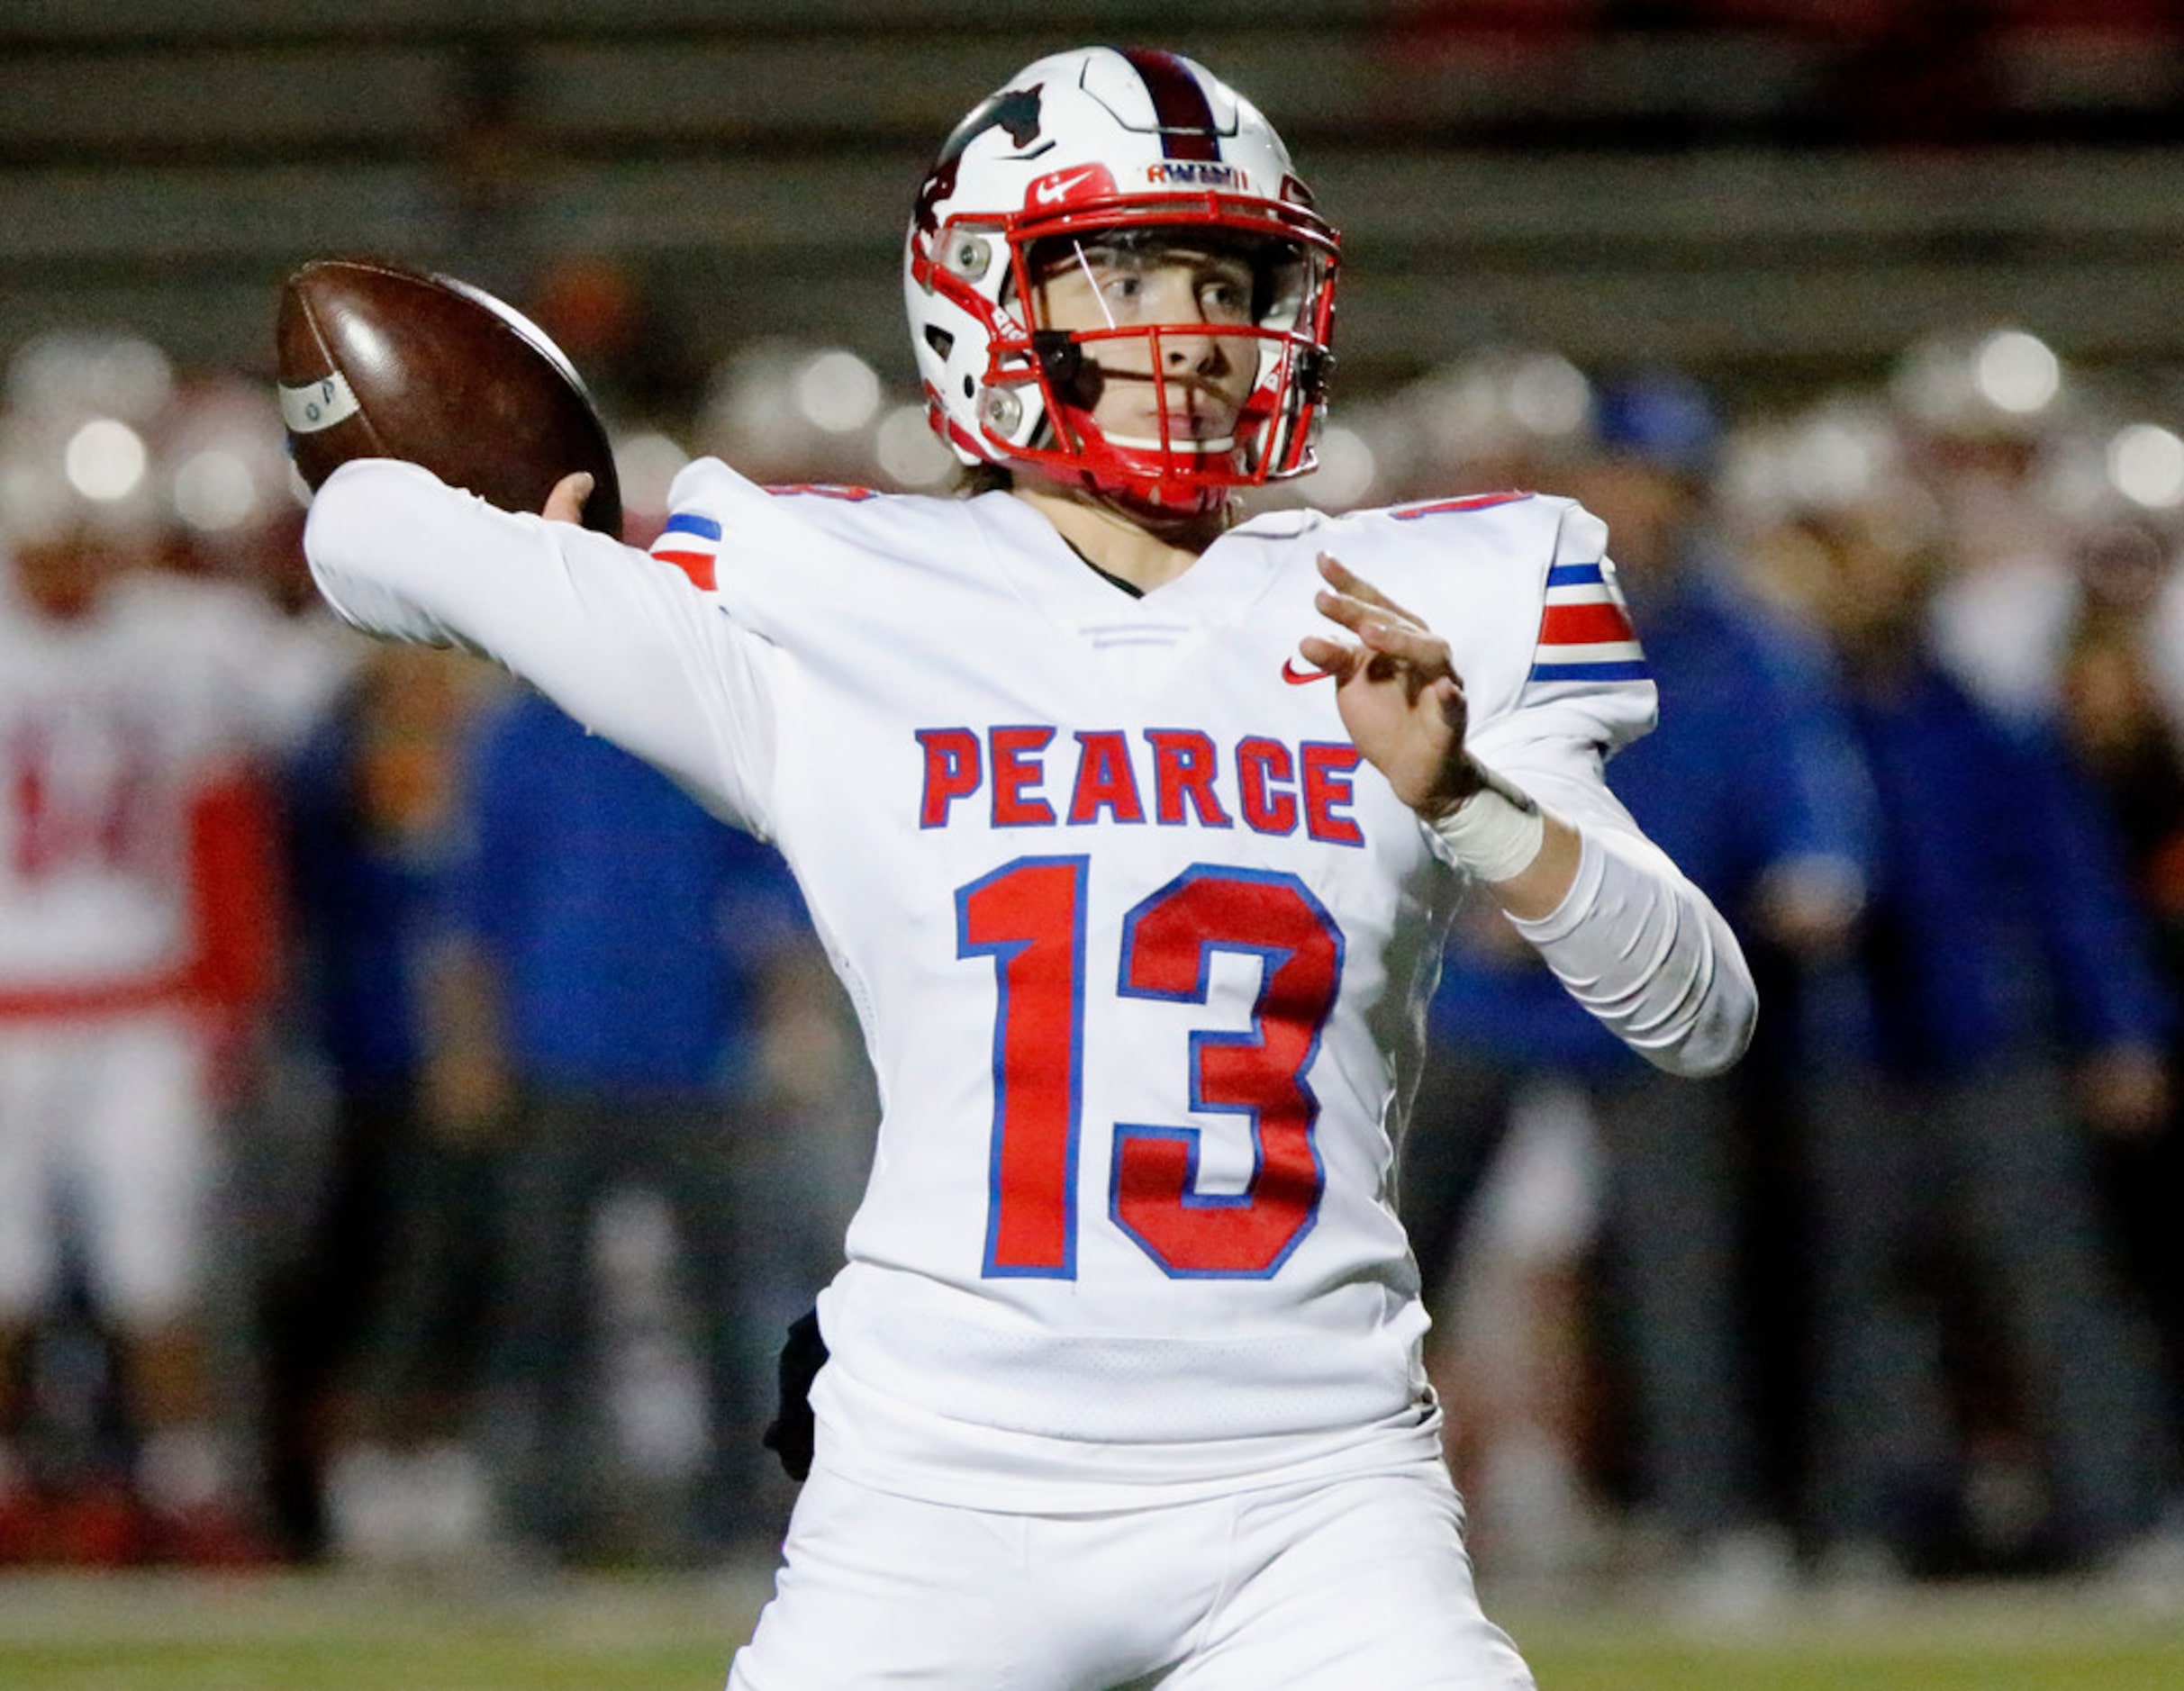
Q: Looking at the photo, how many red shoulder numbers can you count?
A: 2